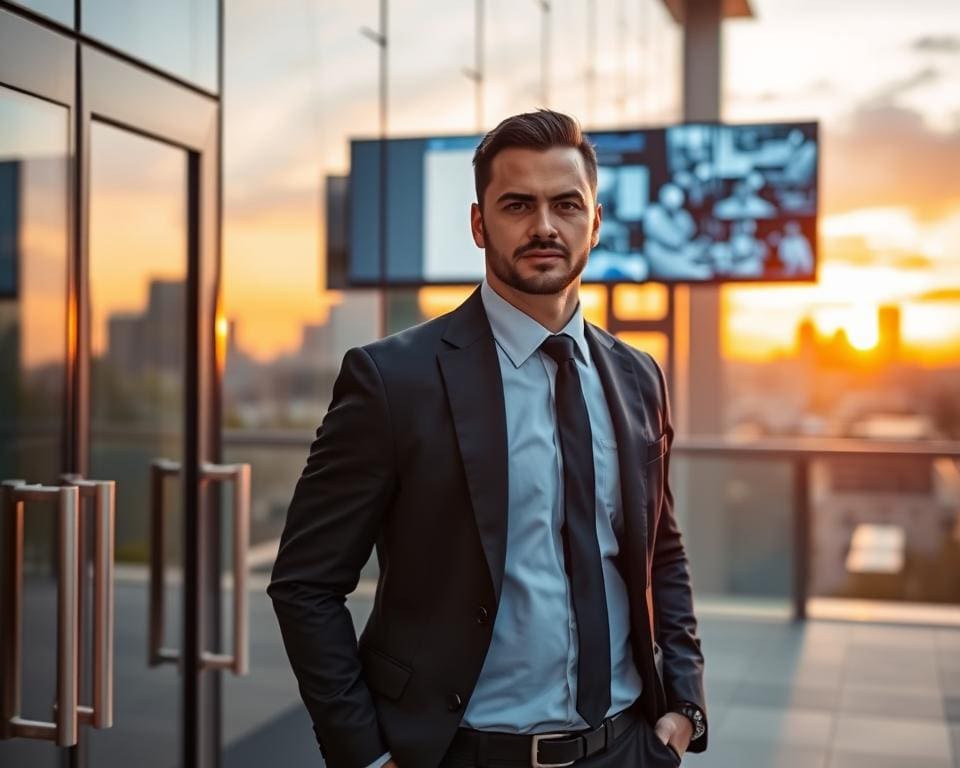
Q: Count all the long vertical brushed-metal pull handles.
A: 4